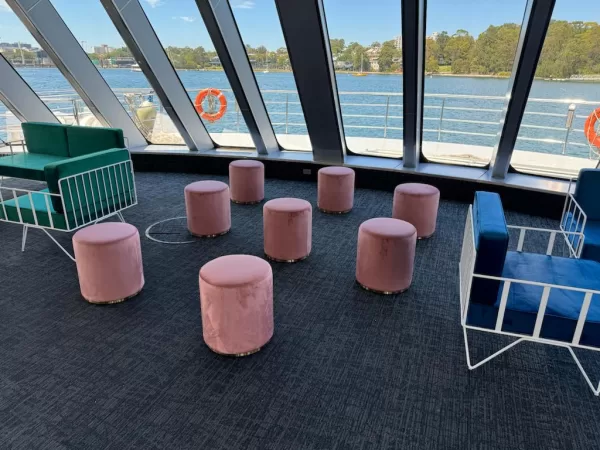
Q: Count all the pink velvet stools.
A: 8